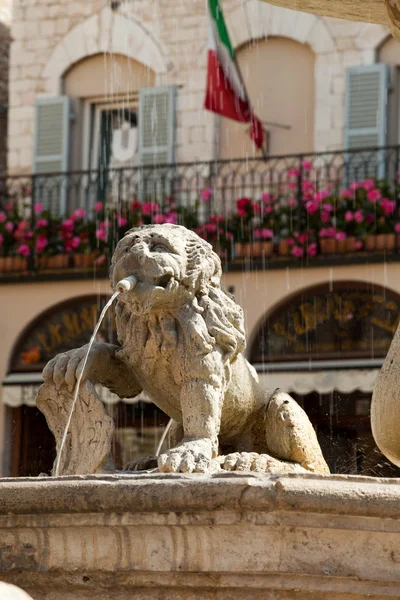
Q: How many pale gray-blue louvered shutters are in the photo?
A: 3